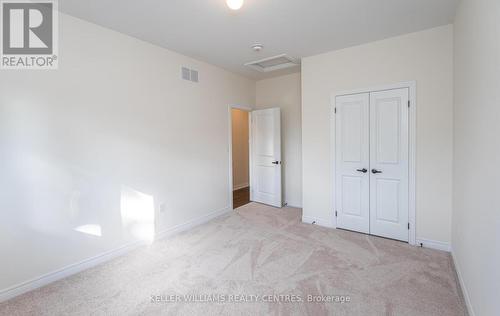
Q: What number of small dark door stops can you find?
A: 3